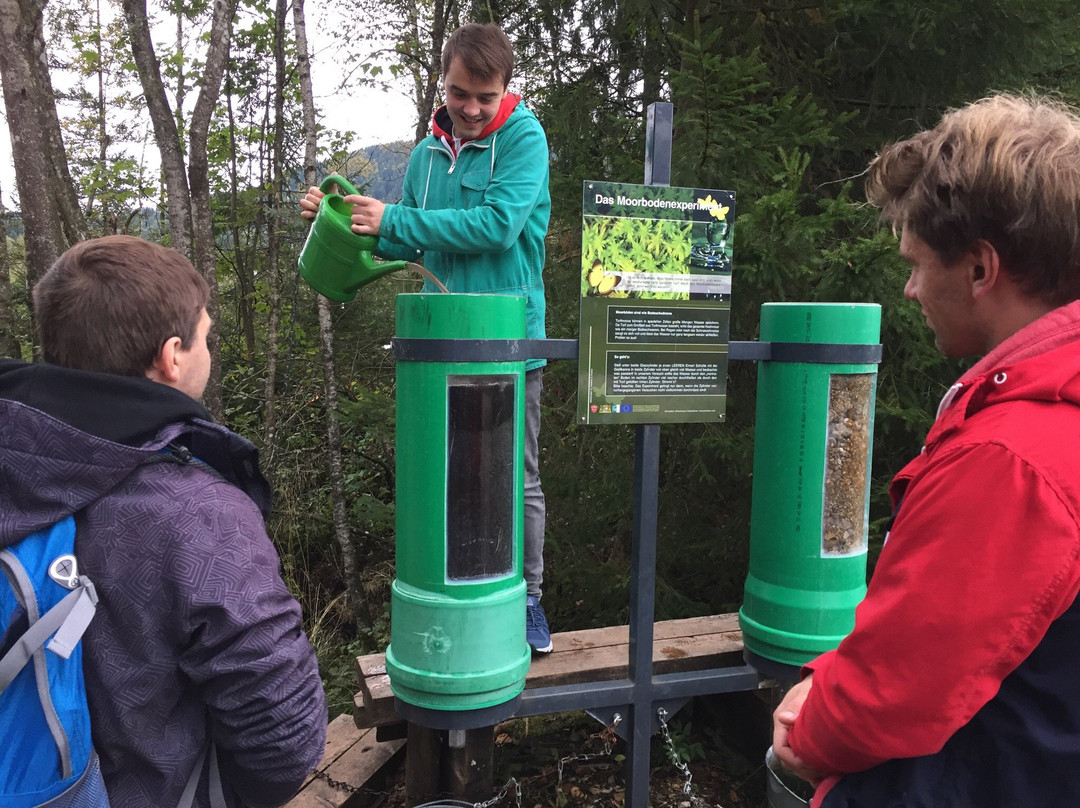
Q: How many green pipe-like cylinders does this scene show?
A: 2